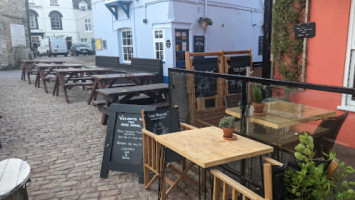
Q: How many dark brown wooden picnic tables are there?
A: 5